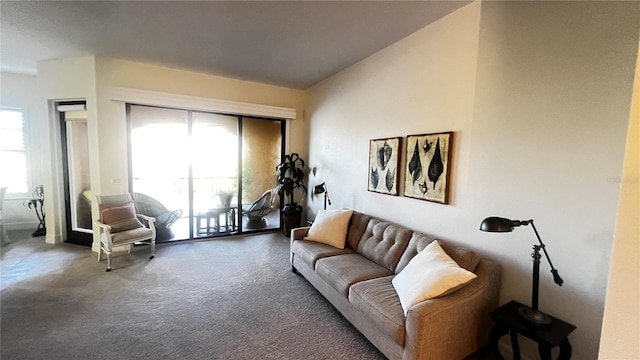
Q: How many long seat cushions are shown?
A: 3